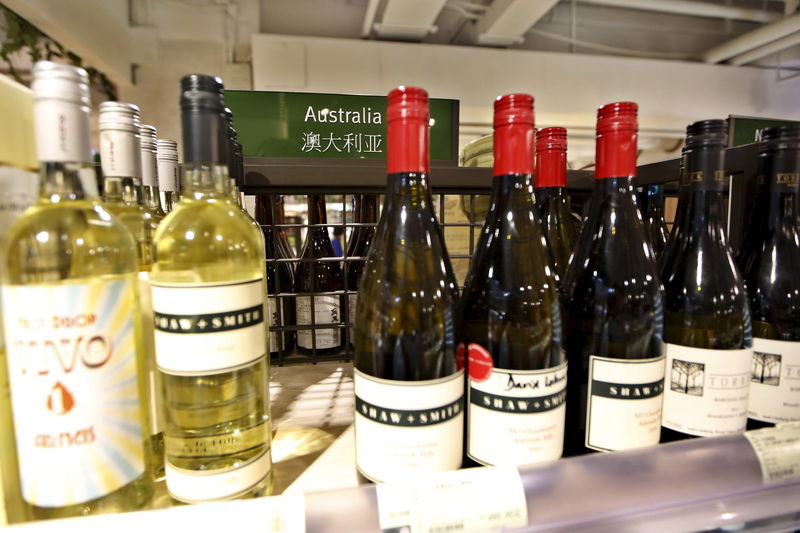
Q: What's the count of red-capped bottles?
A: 4